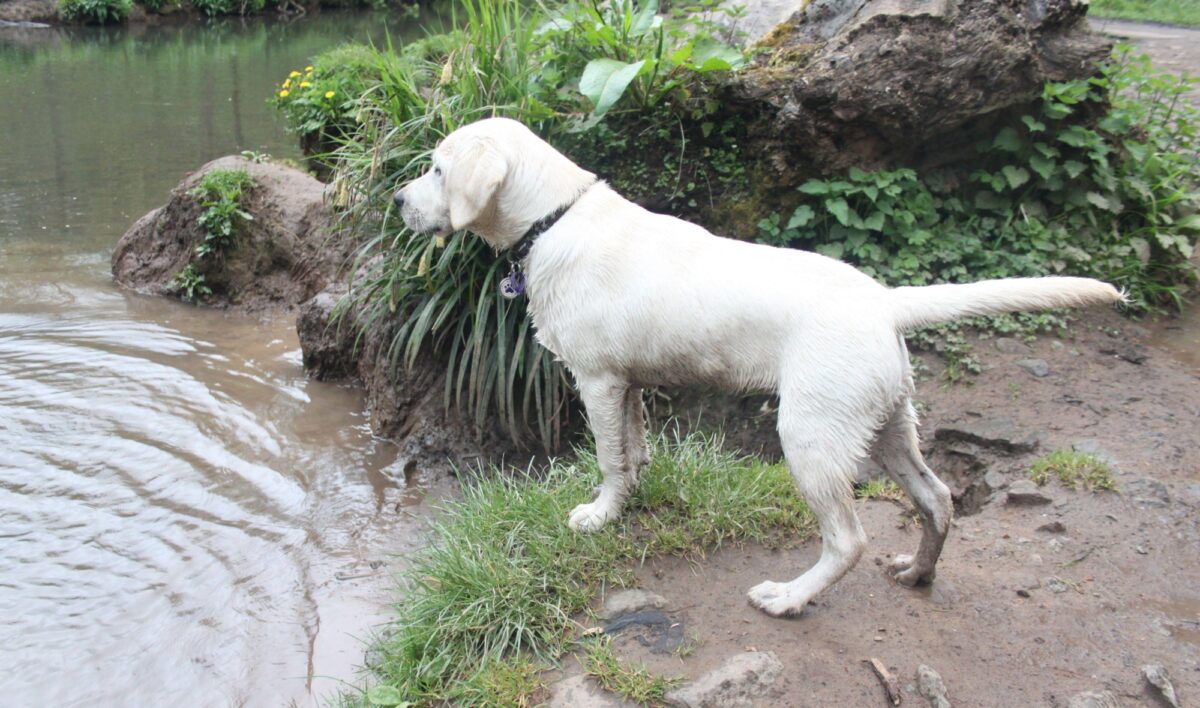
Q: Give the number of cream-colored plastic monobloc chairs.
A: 0